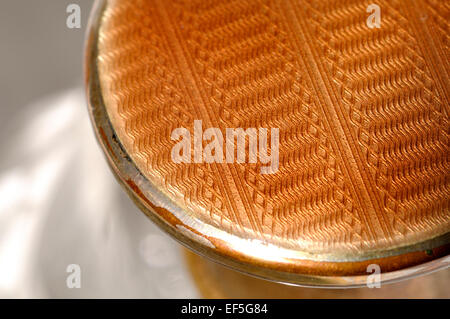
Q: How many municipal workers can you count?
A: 0